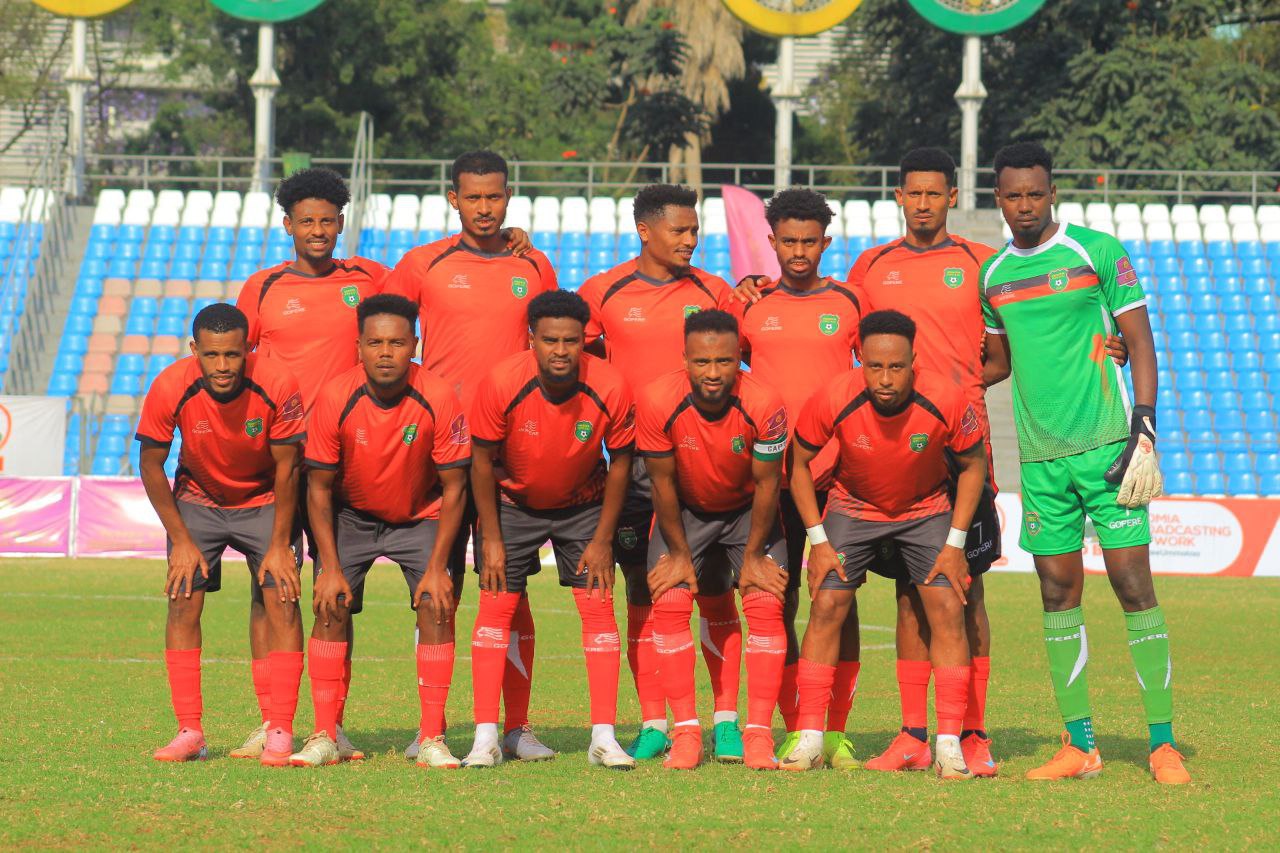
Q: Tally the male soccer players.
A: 11